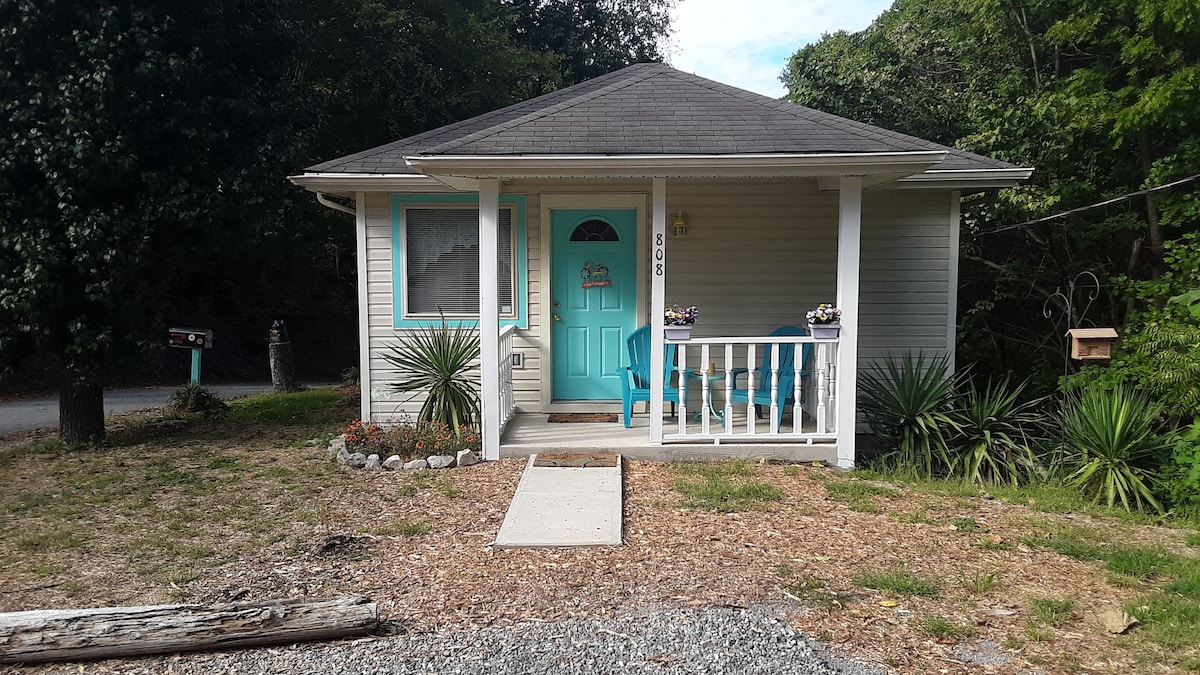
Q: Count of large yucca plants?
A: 4